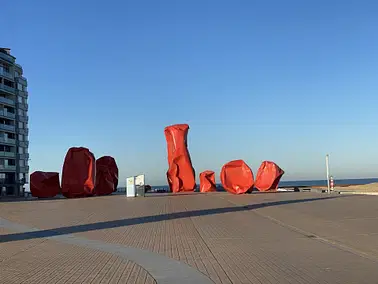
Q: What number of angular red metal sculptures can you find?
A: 7